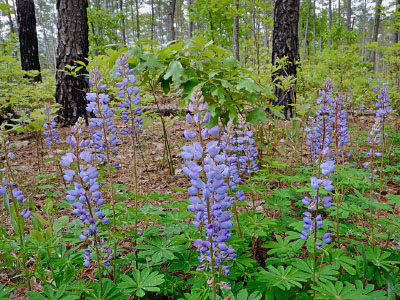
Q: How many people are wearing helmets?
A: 0